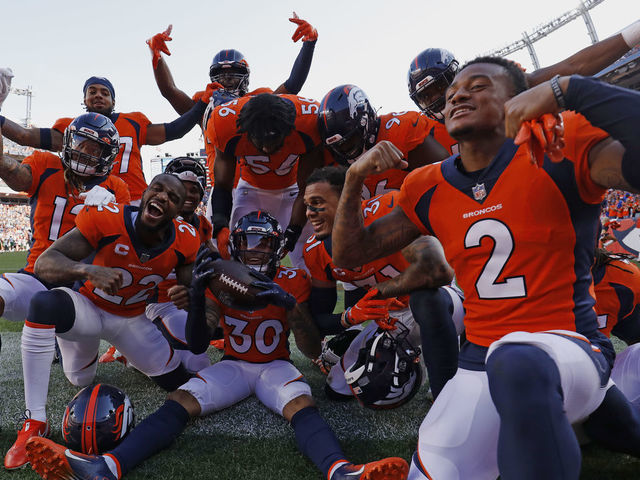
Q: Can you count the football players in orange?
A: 12